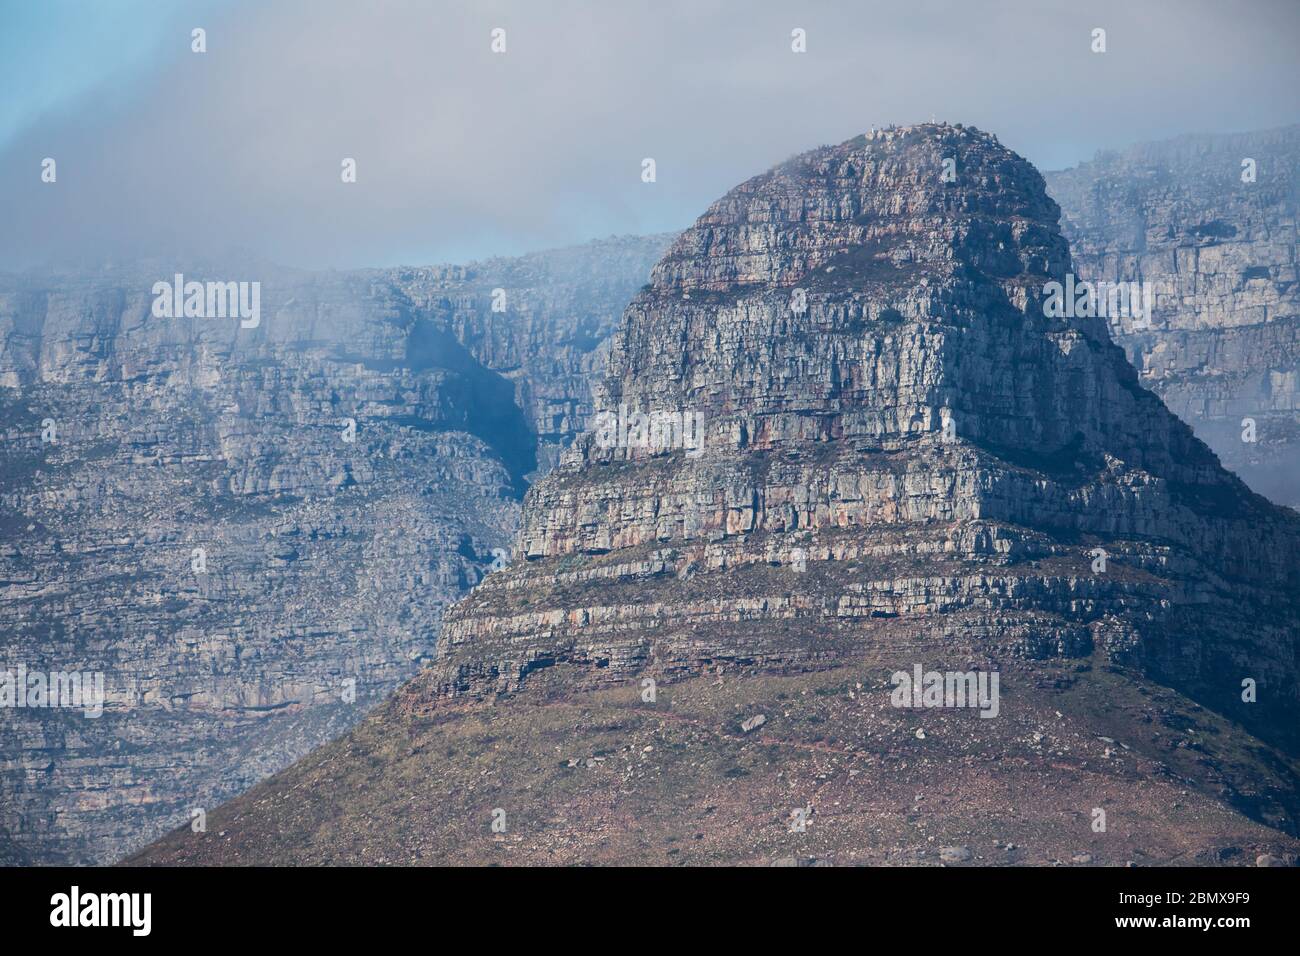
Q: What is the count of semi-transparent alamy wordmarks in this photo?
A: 5